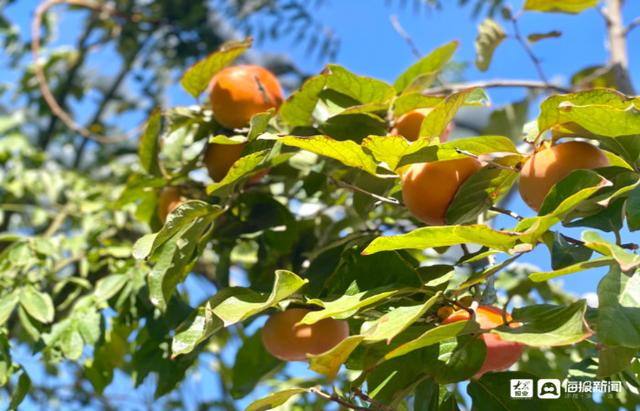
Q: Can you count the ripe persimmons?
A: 8